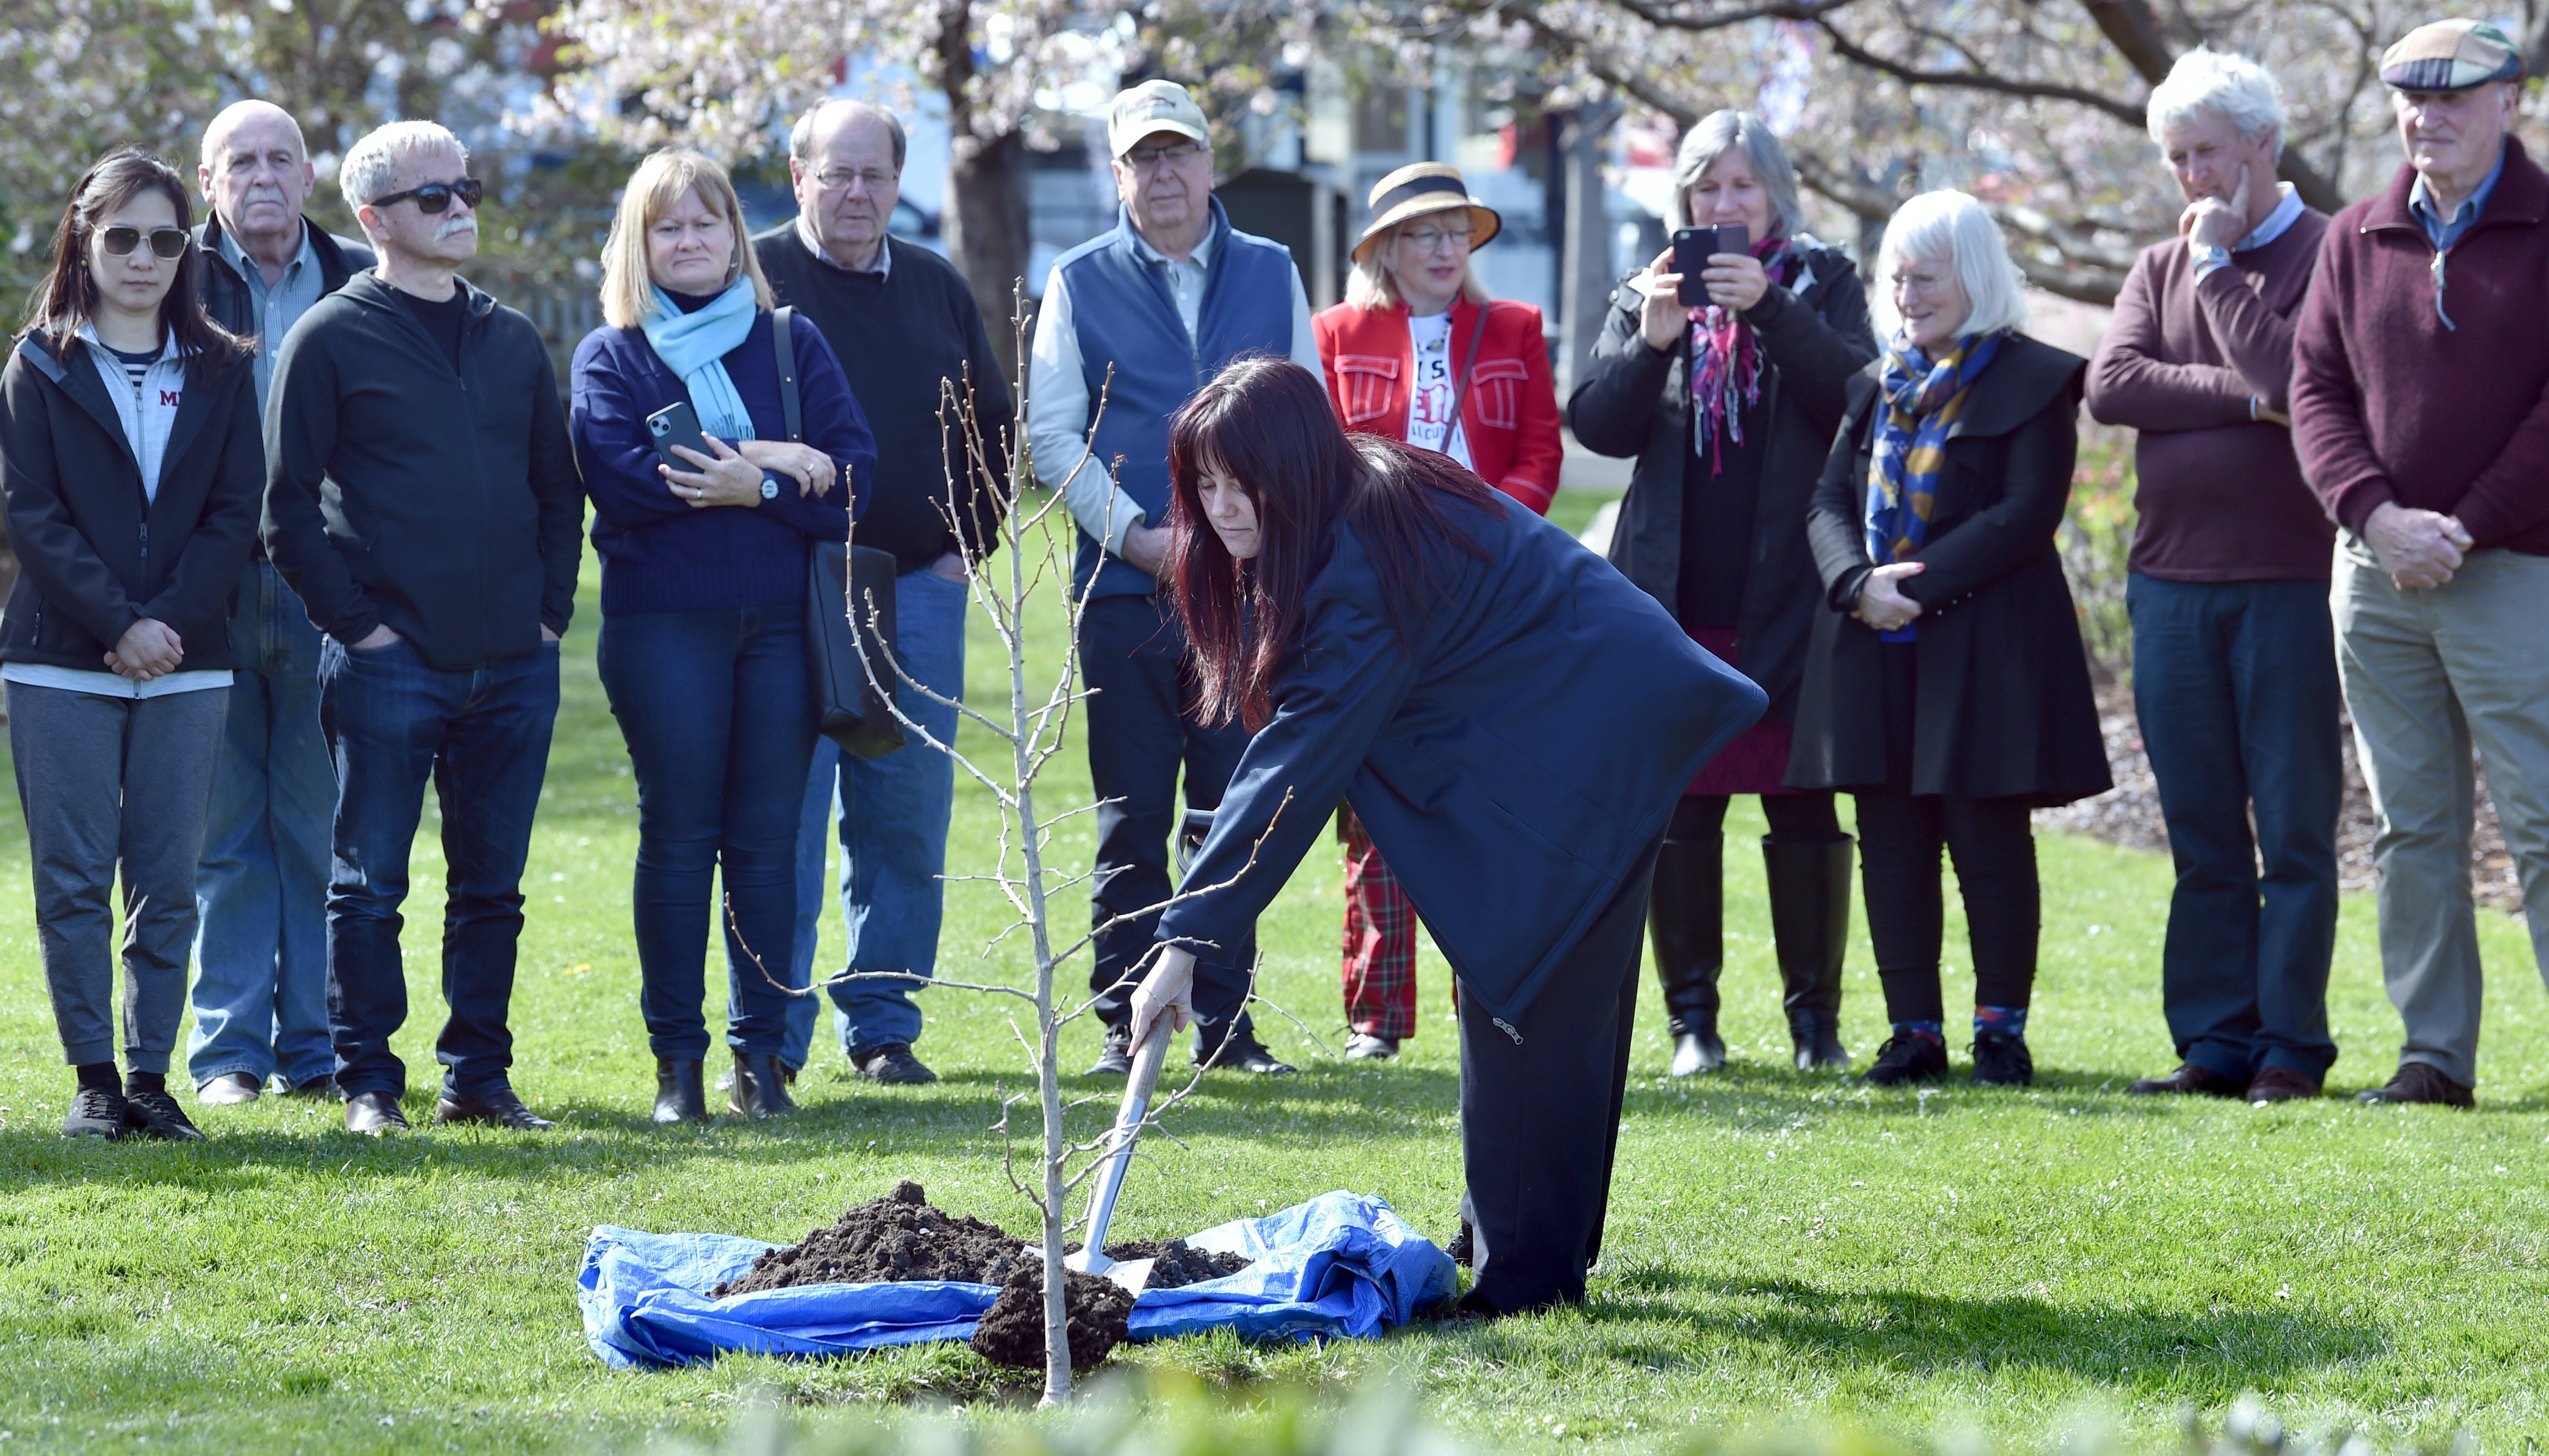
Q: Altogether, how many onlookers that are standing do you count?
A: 11